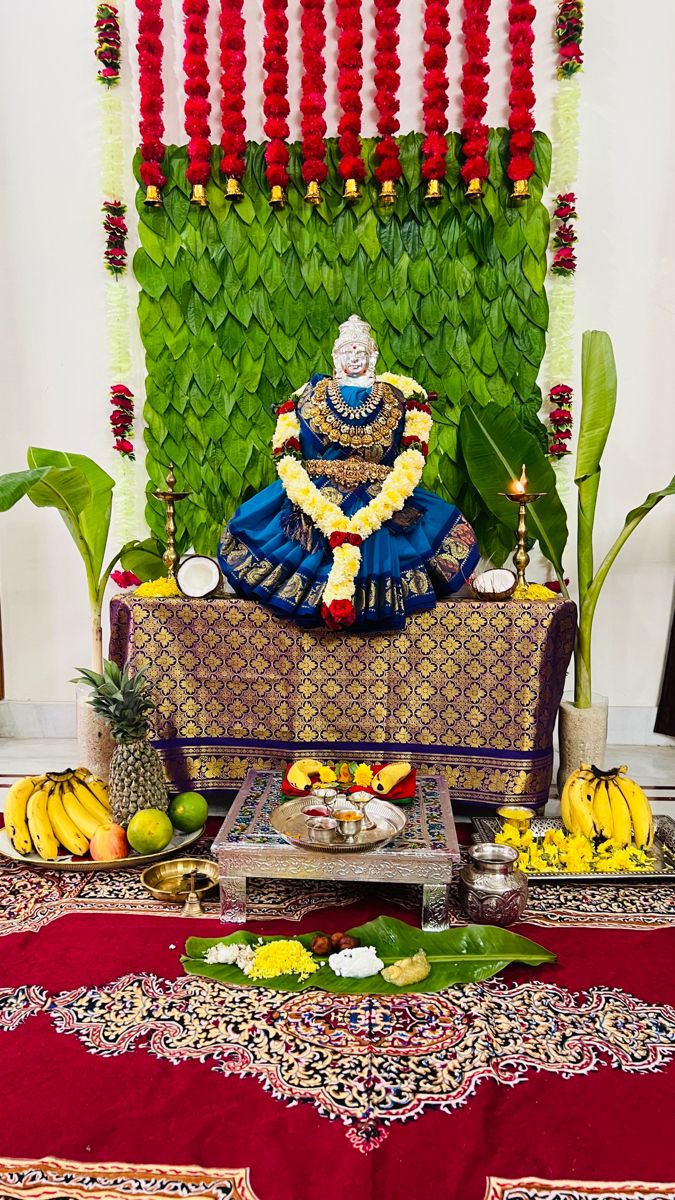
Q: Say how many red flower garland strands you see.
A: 10